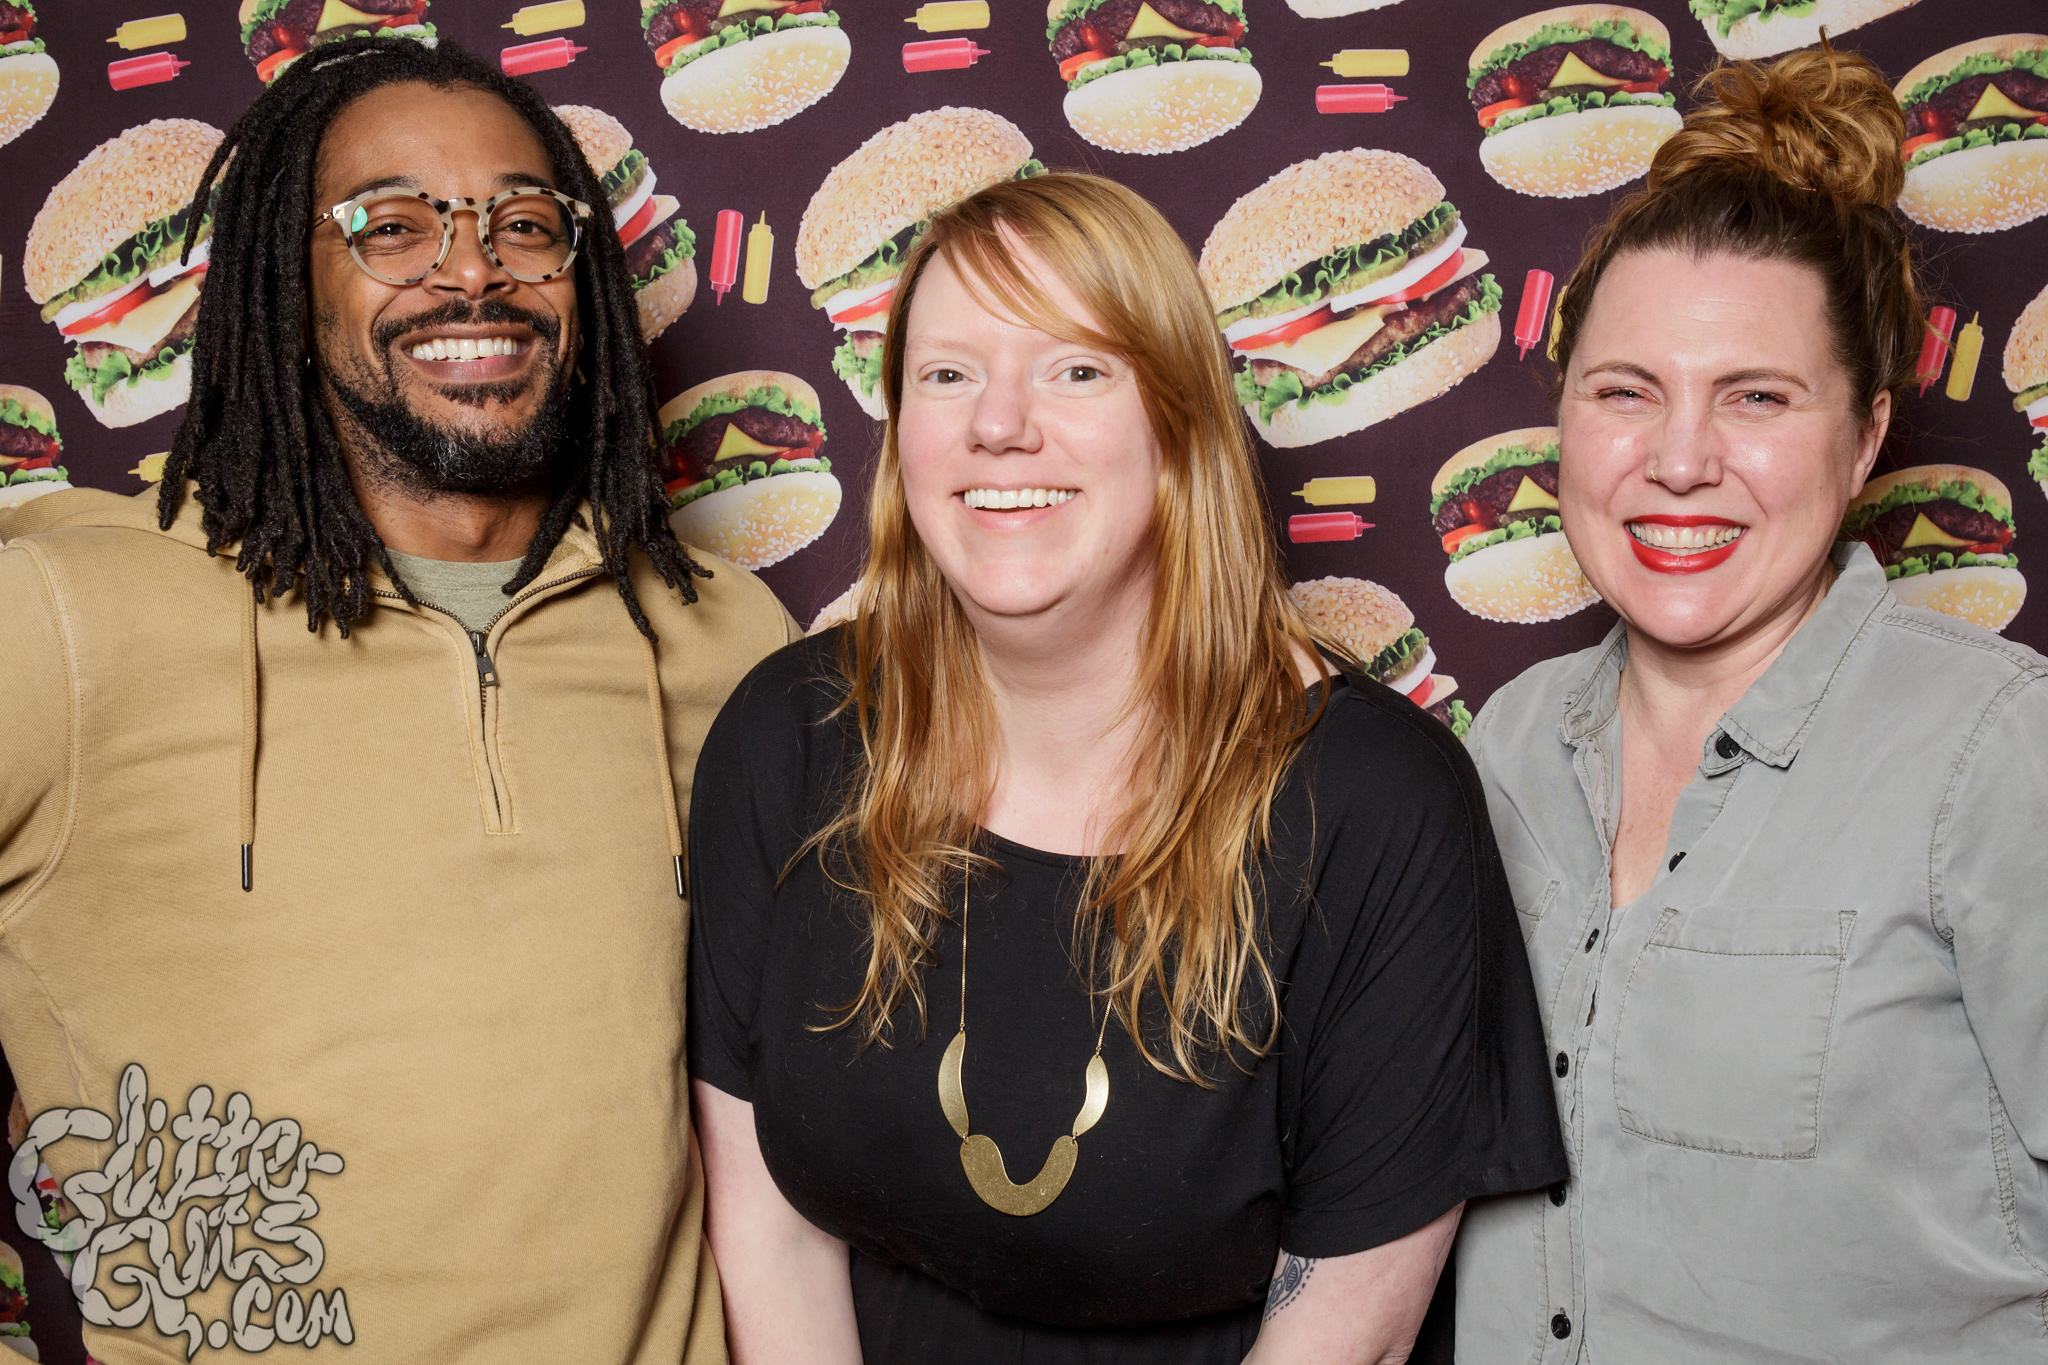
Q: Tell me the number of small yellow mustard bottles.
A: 9